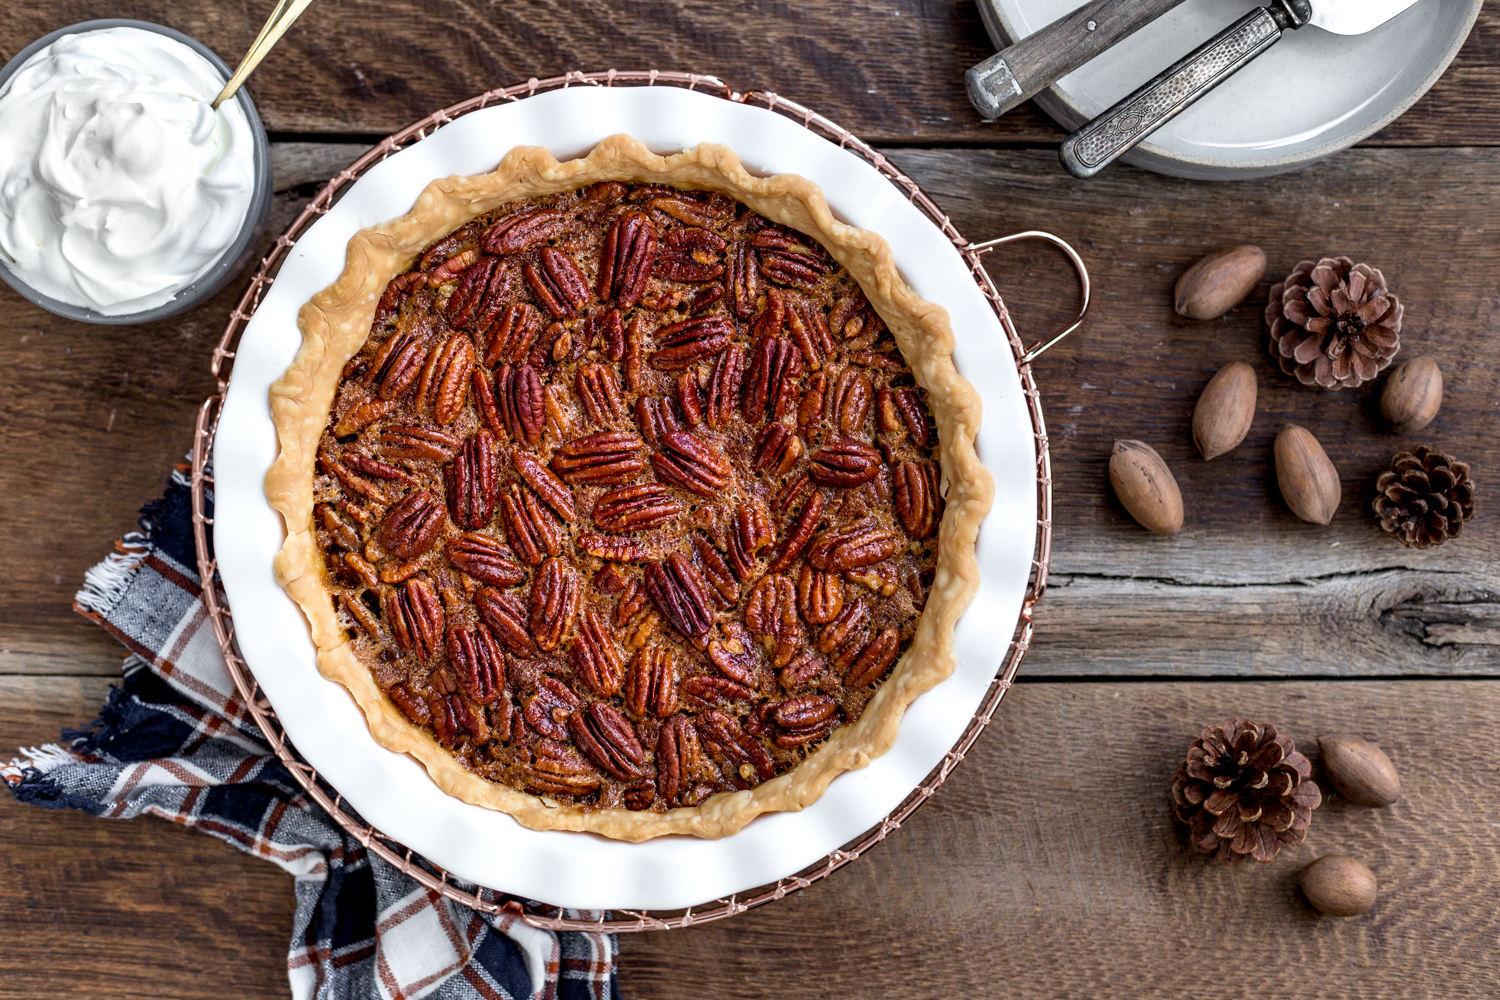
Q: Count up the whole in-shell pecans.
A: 7